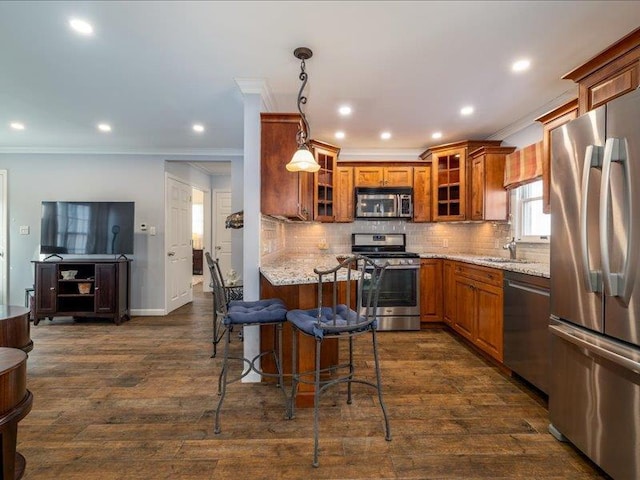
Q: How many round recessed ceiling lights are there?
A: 10